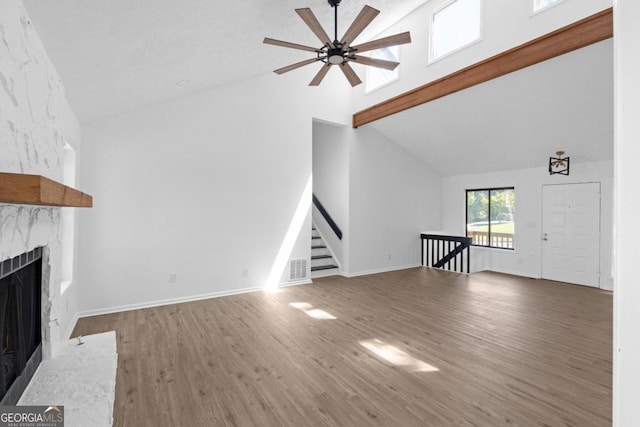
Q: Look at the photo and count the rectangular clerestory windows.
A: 3